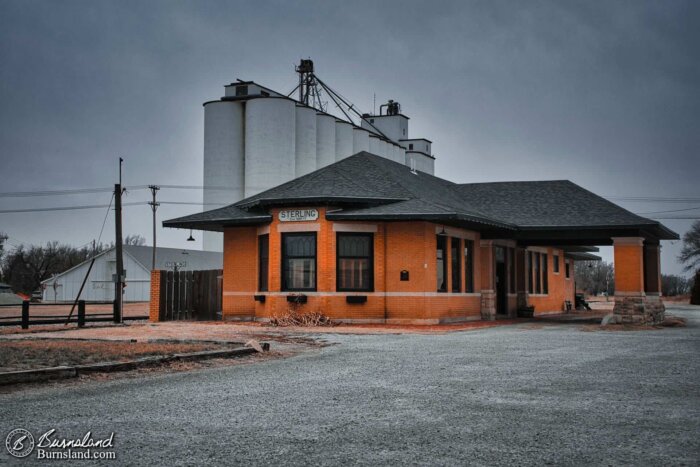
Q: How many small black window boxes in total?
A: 3